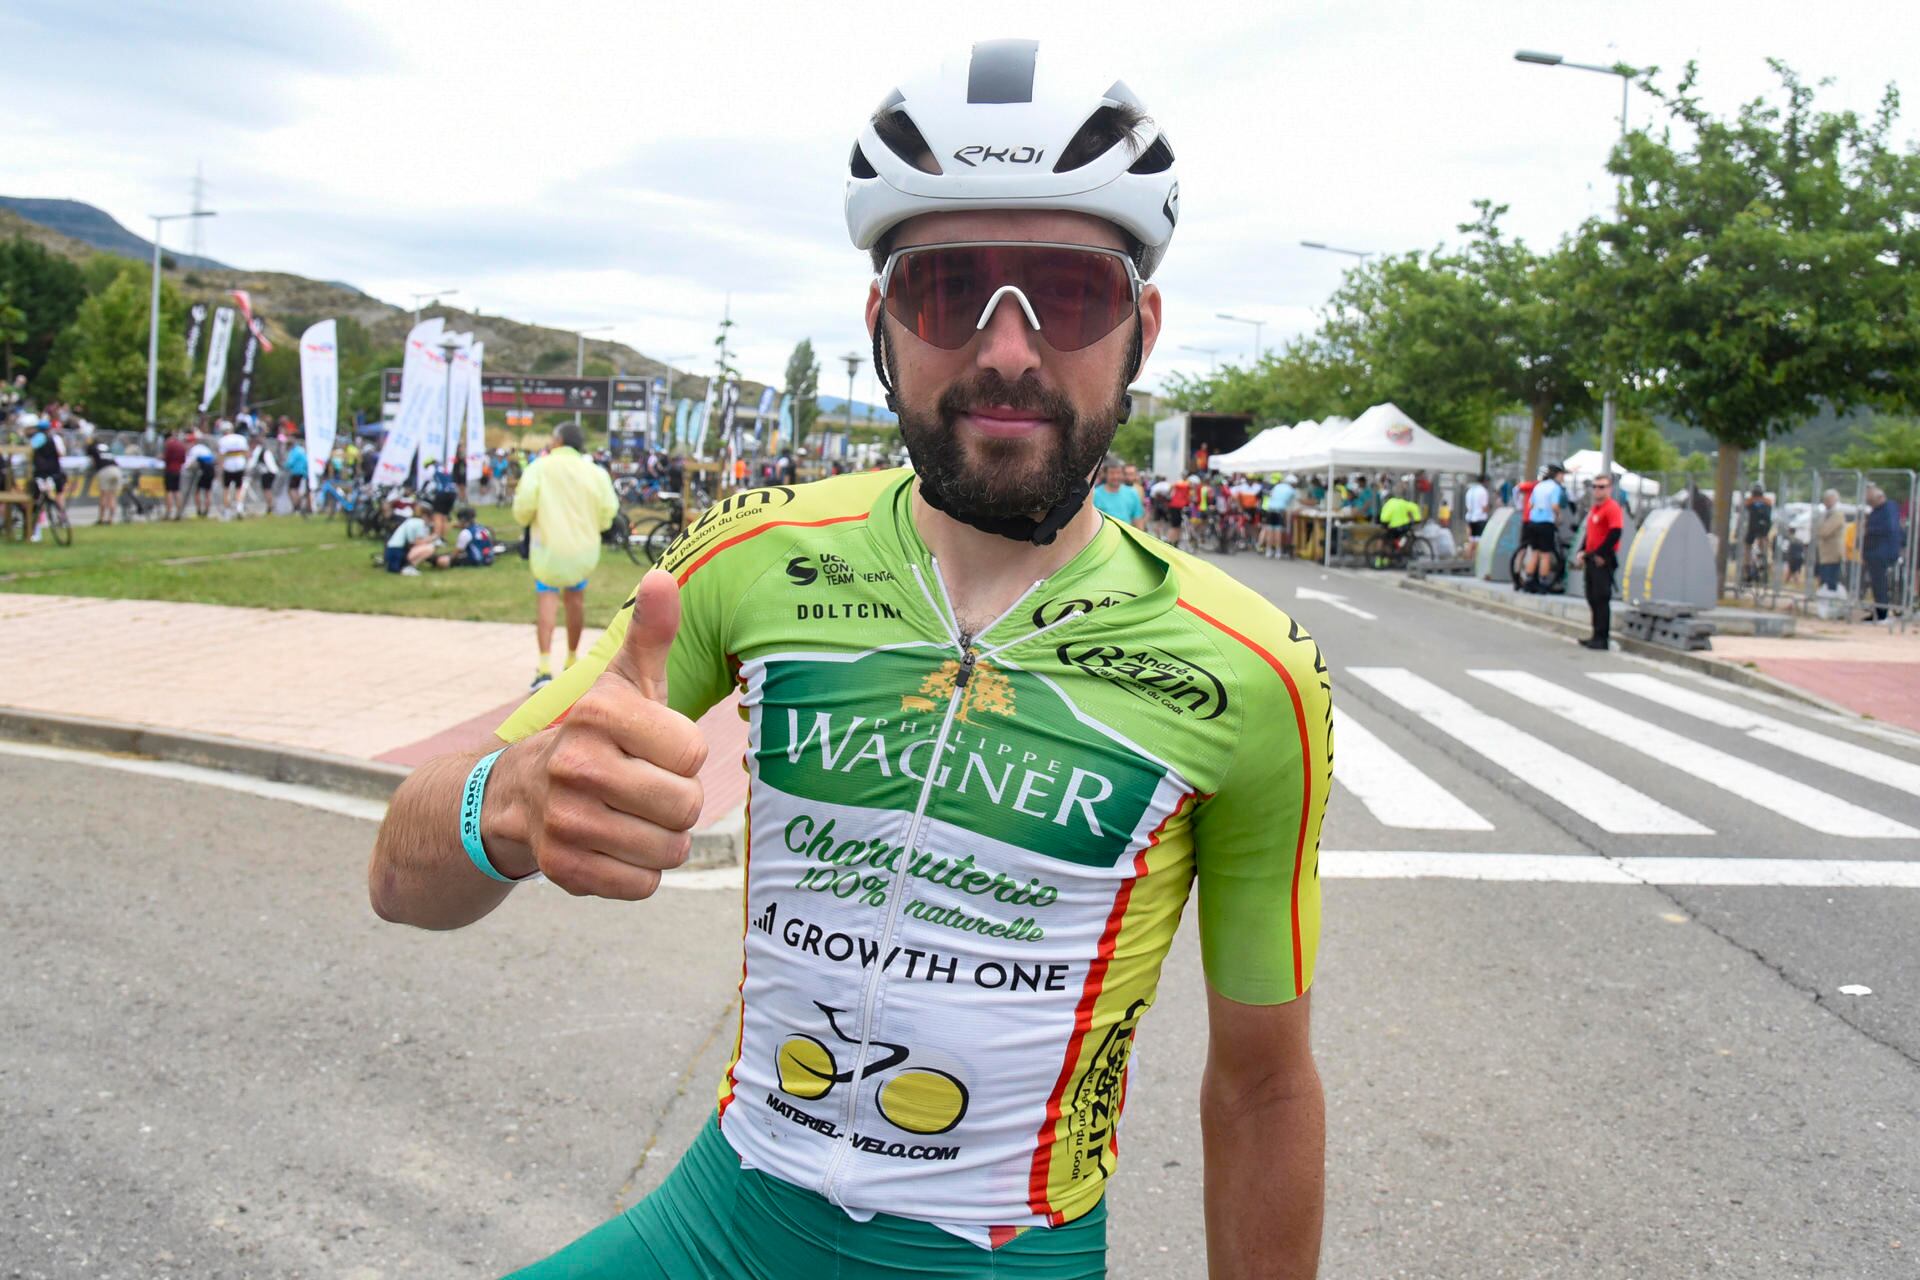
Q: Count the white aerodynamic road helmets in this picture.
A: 1